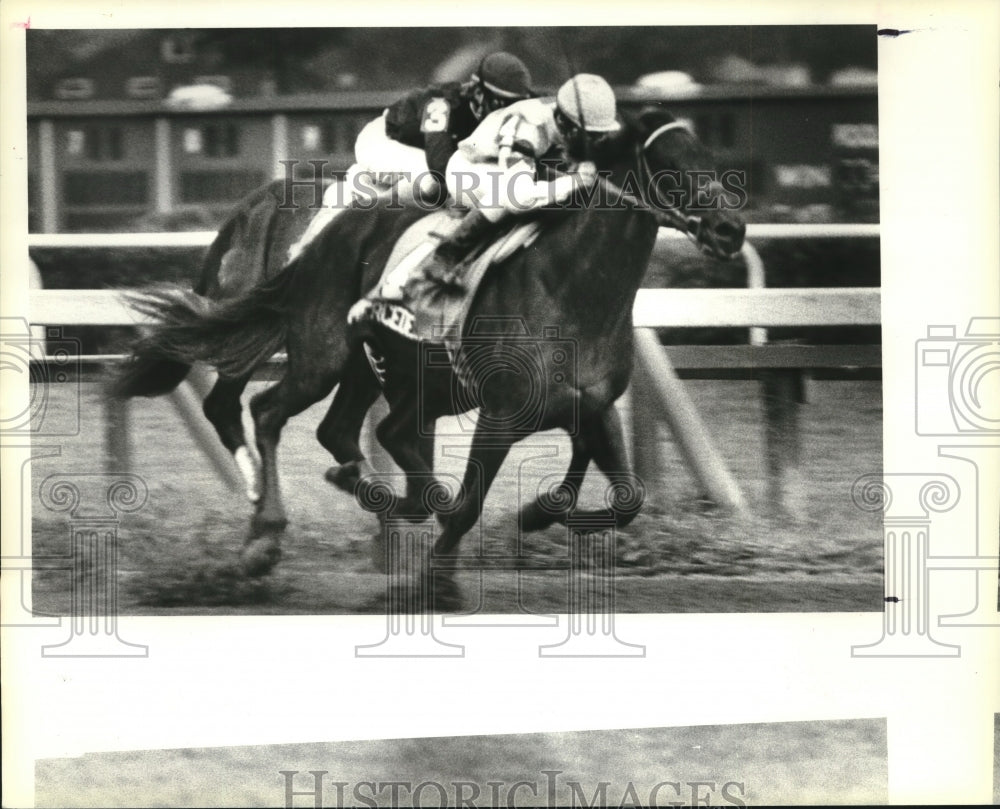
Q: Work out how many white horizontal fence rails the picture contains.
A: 2